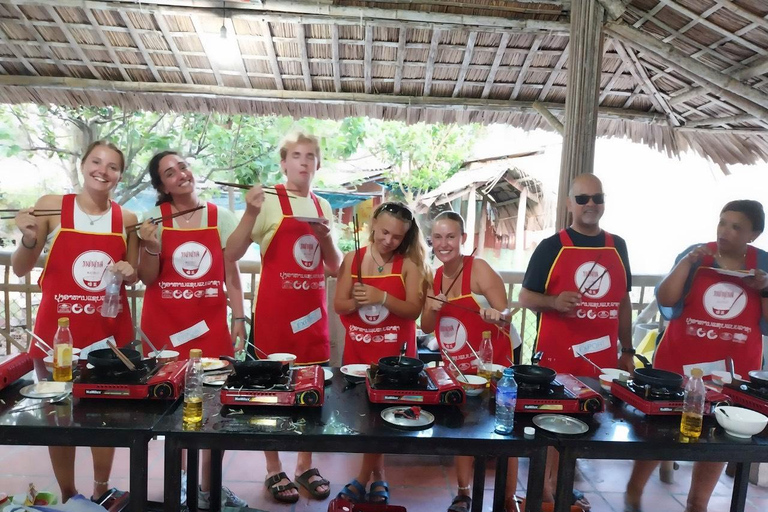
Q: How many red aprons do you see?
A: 7